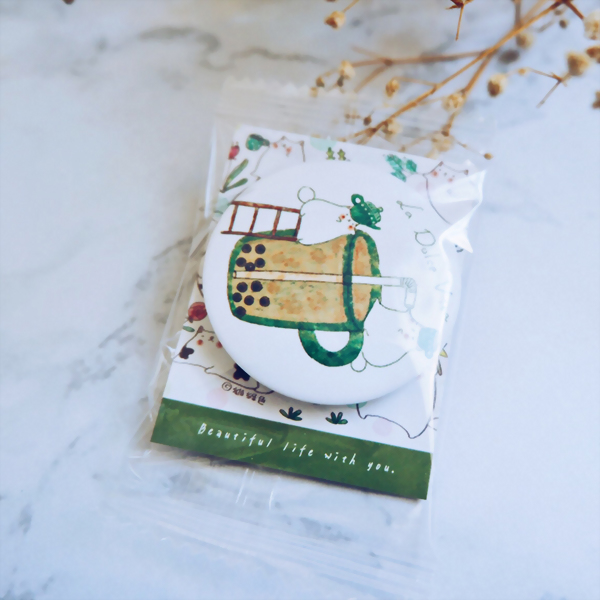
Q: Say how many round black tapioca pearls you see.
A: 11